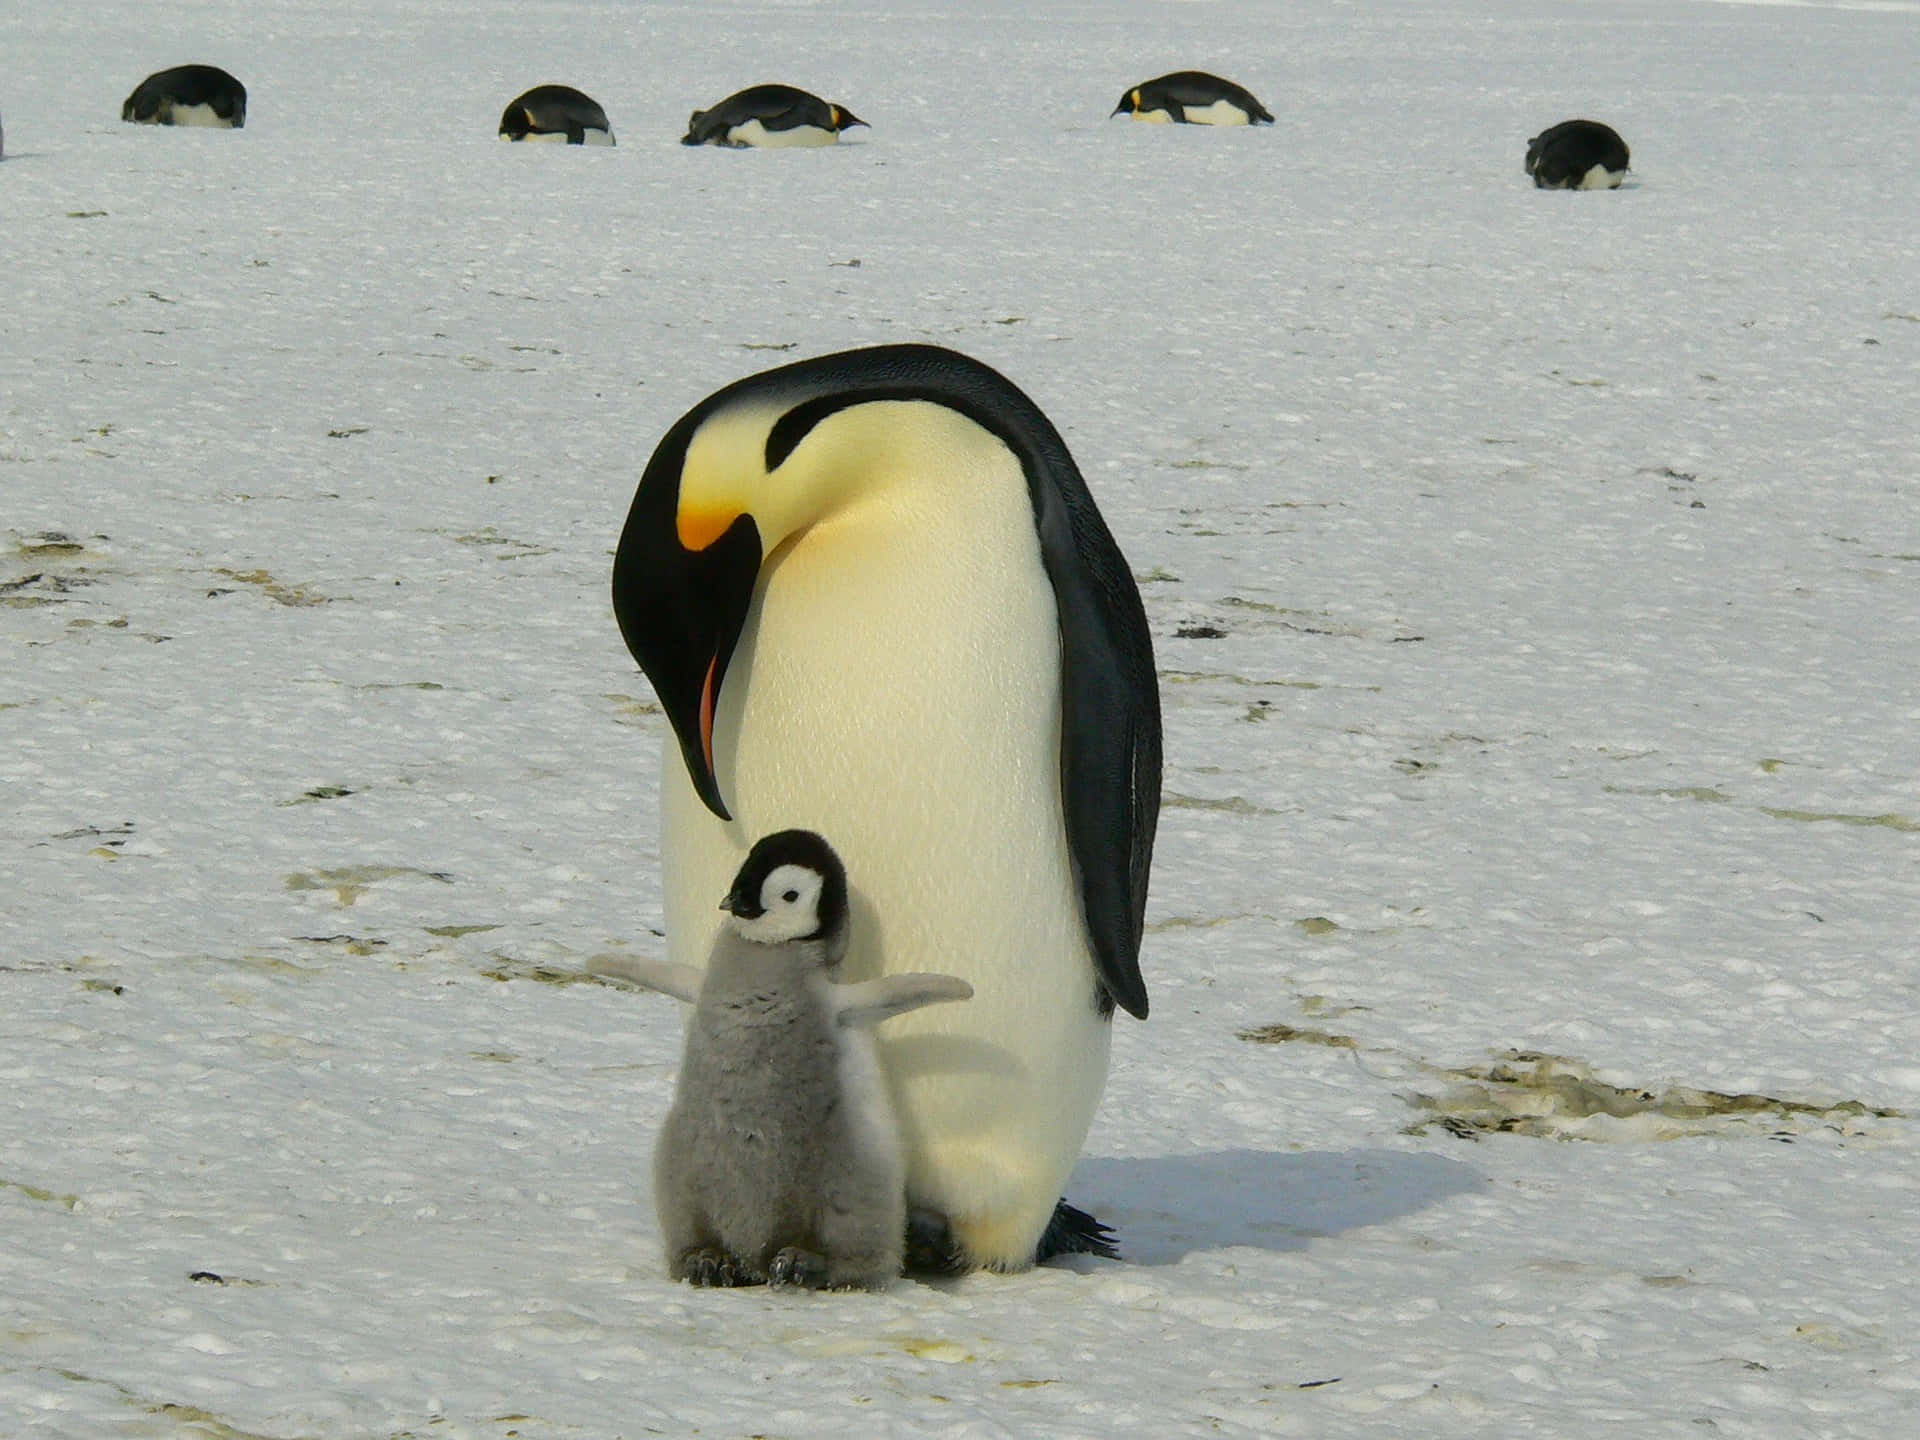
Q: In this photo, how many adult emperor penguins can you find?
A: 6